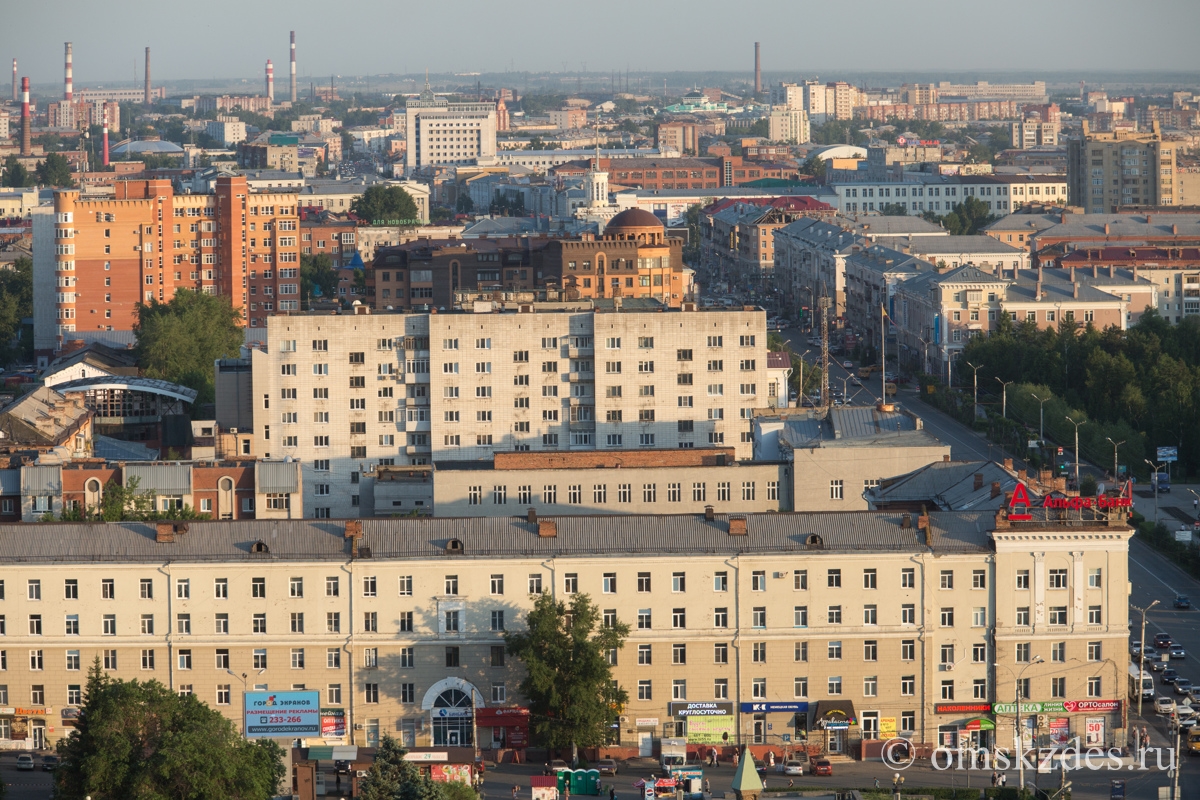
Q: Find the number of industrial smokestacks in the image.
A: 8